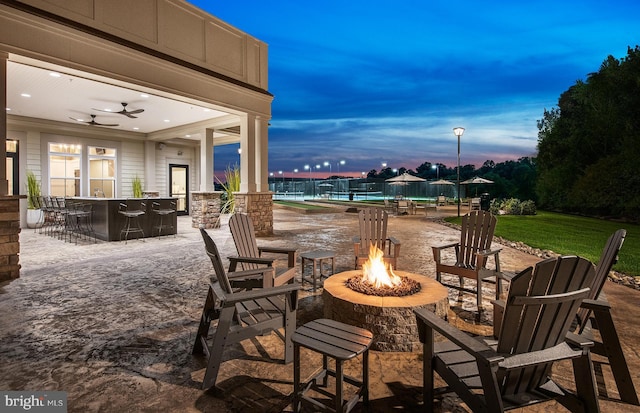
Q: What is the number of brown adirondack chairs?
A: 6